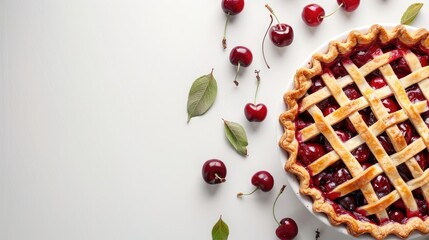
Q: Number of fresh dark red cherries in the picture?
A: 9